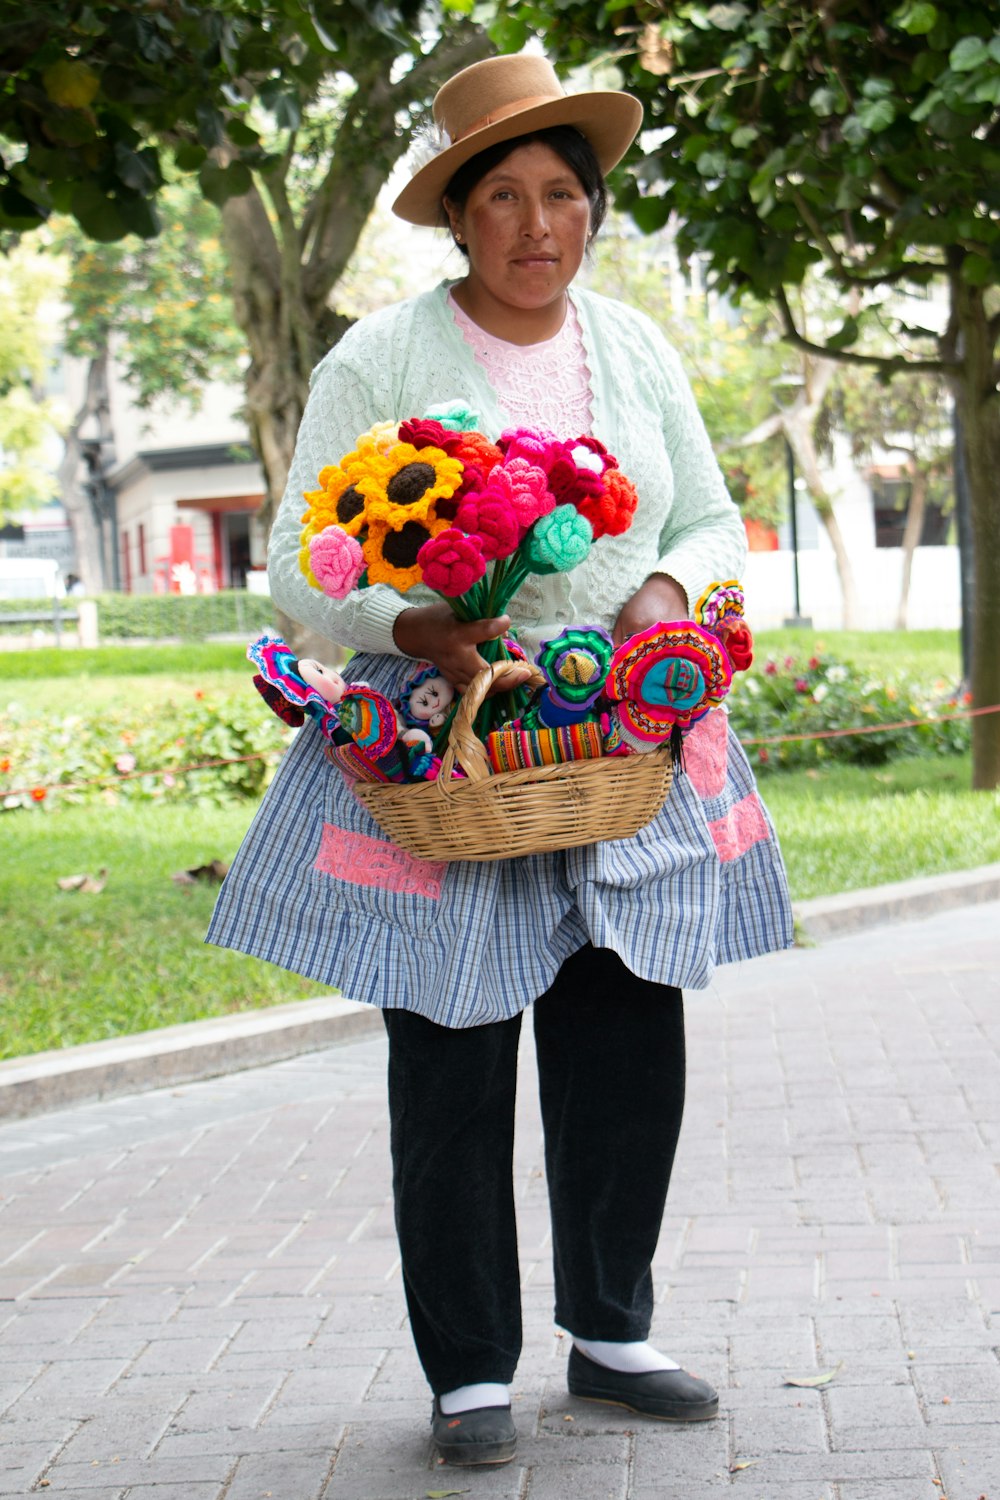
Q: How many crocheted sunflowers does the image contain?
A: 3